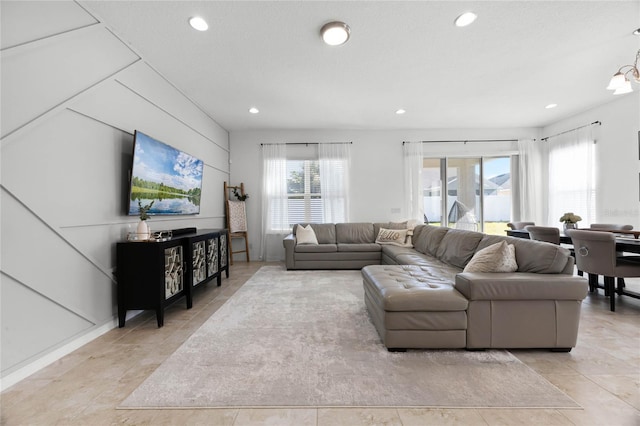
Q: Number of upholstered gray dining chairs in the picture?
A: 4